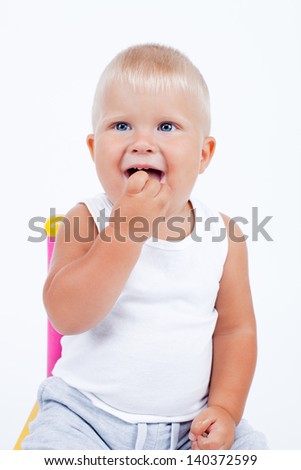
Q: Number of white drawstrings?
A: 2